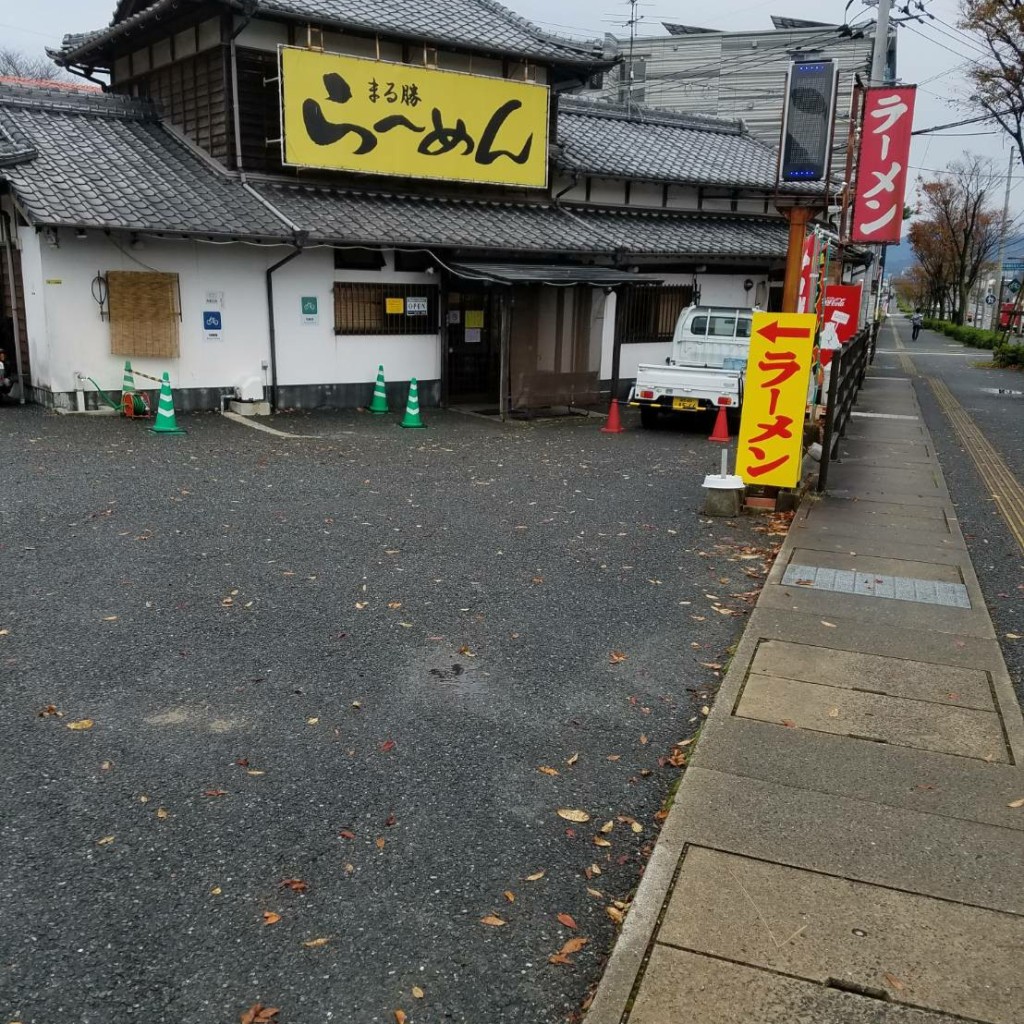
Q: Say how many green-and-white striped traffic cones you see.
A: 4